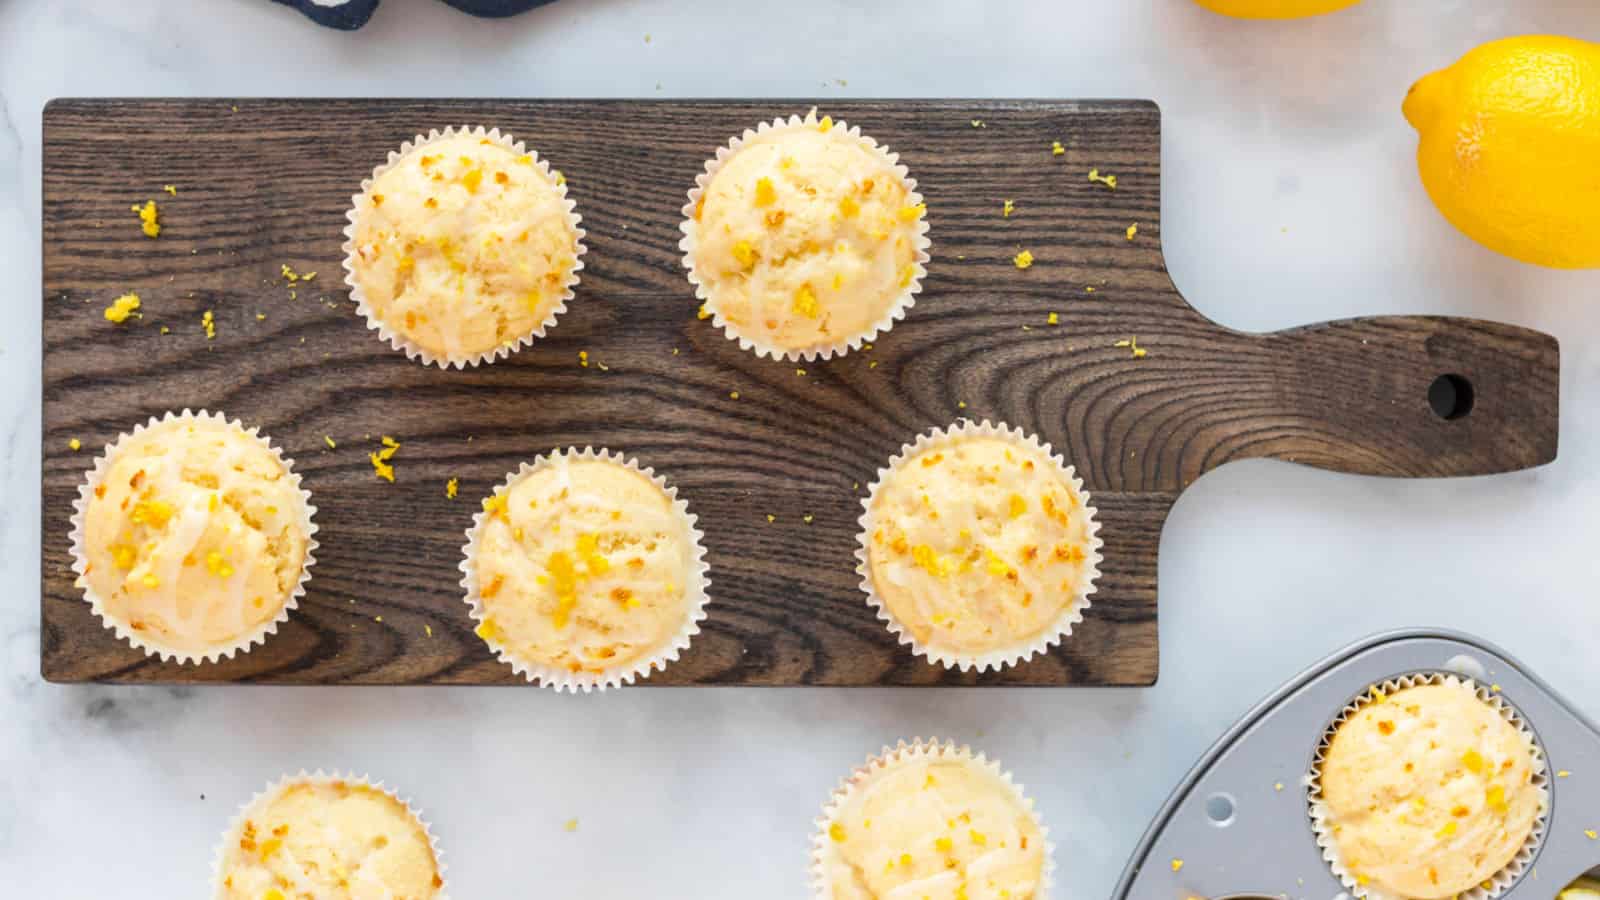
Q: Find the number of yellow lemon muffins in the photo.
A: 8